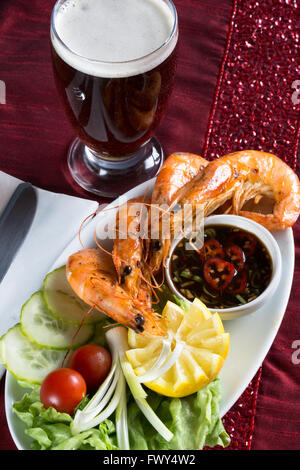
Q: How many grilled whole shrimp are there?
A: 4